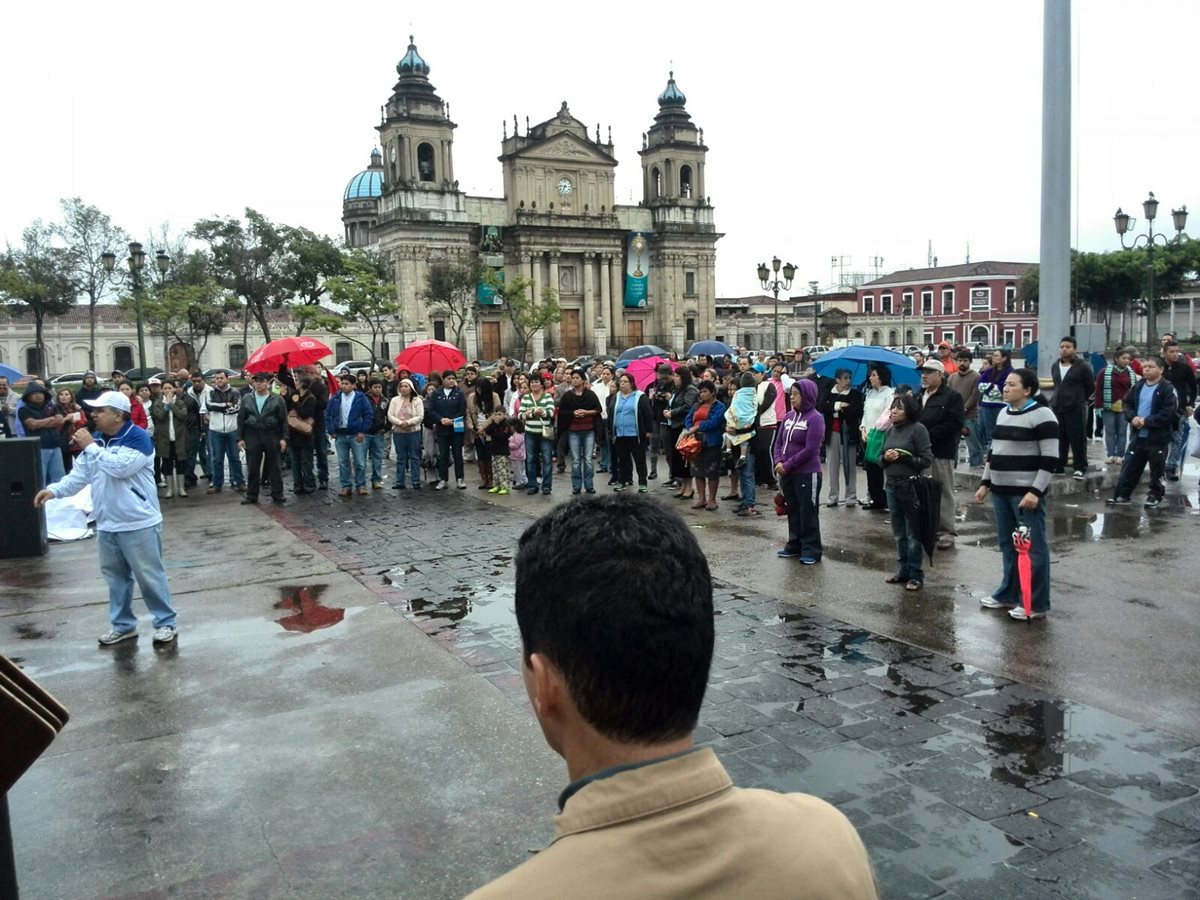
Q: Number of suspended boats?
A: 0